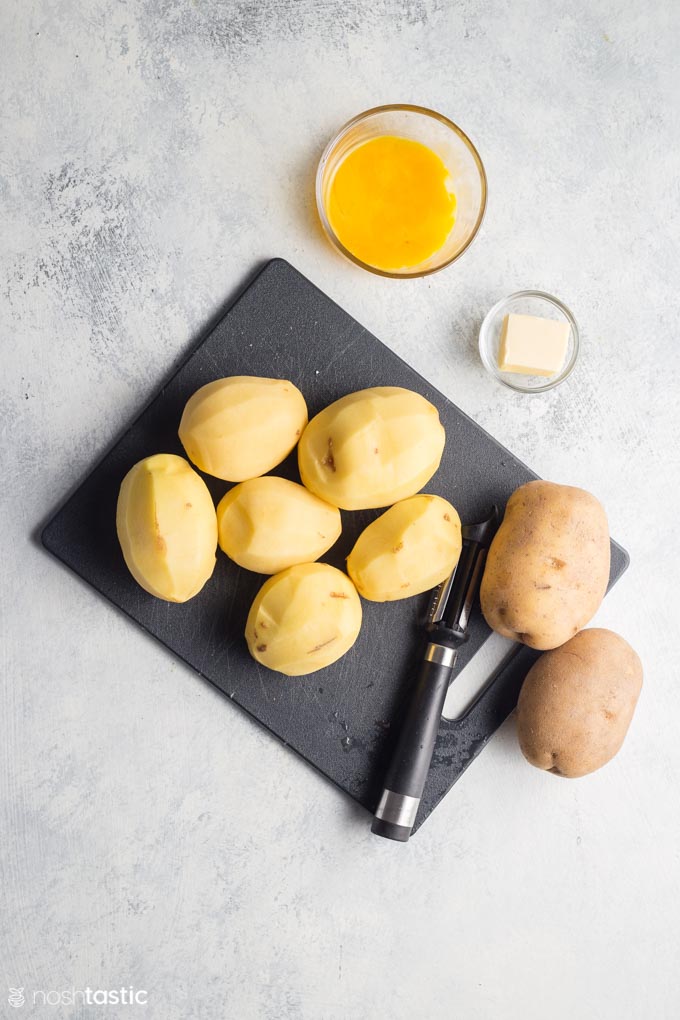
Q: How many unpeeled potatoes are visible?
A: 2